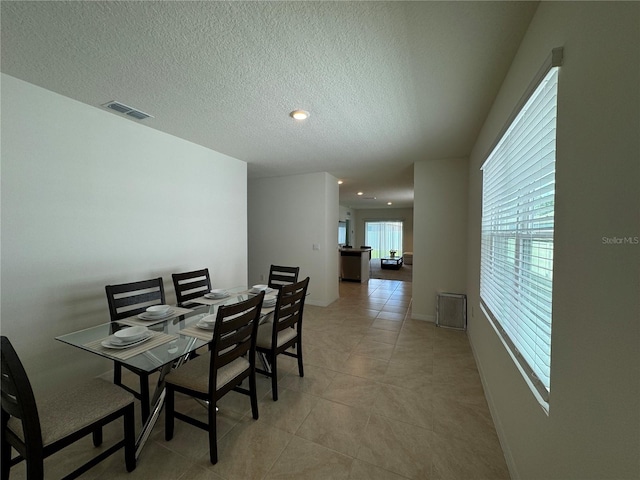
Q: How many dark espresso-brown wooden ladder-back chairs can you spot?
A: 6